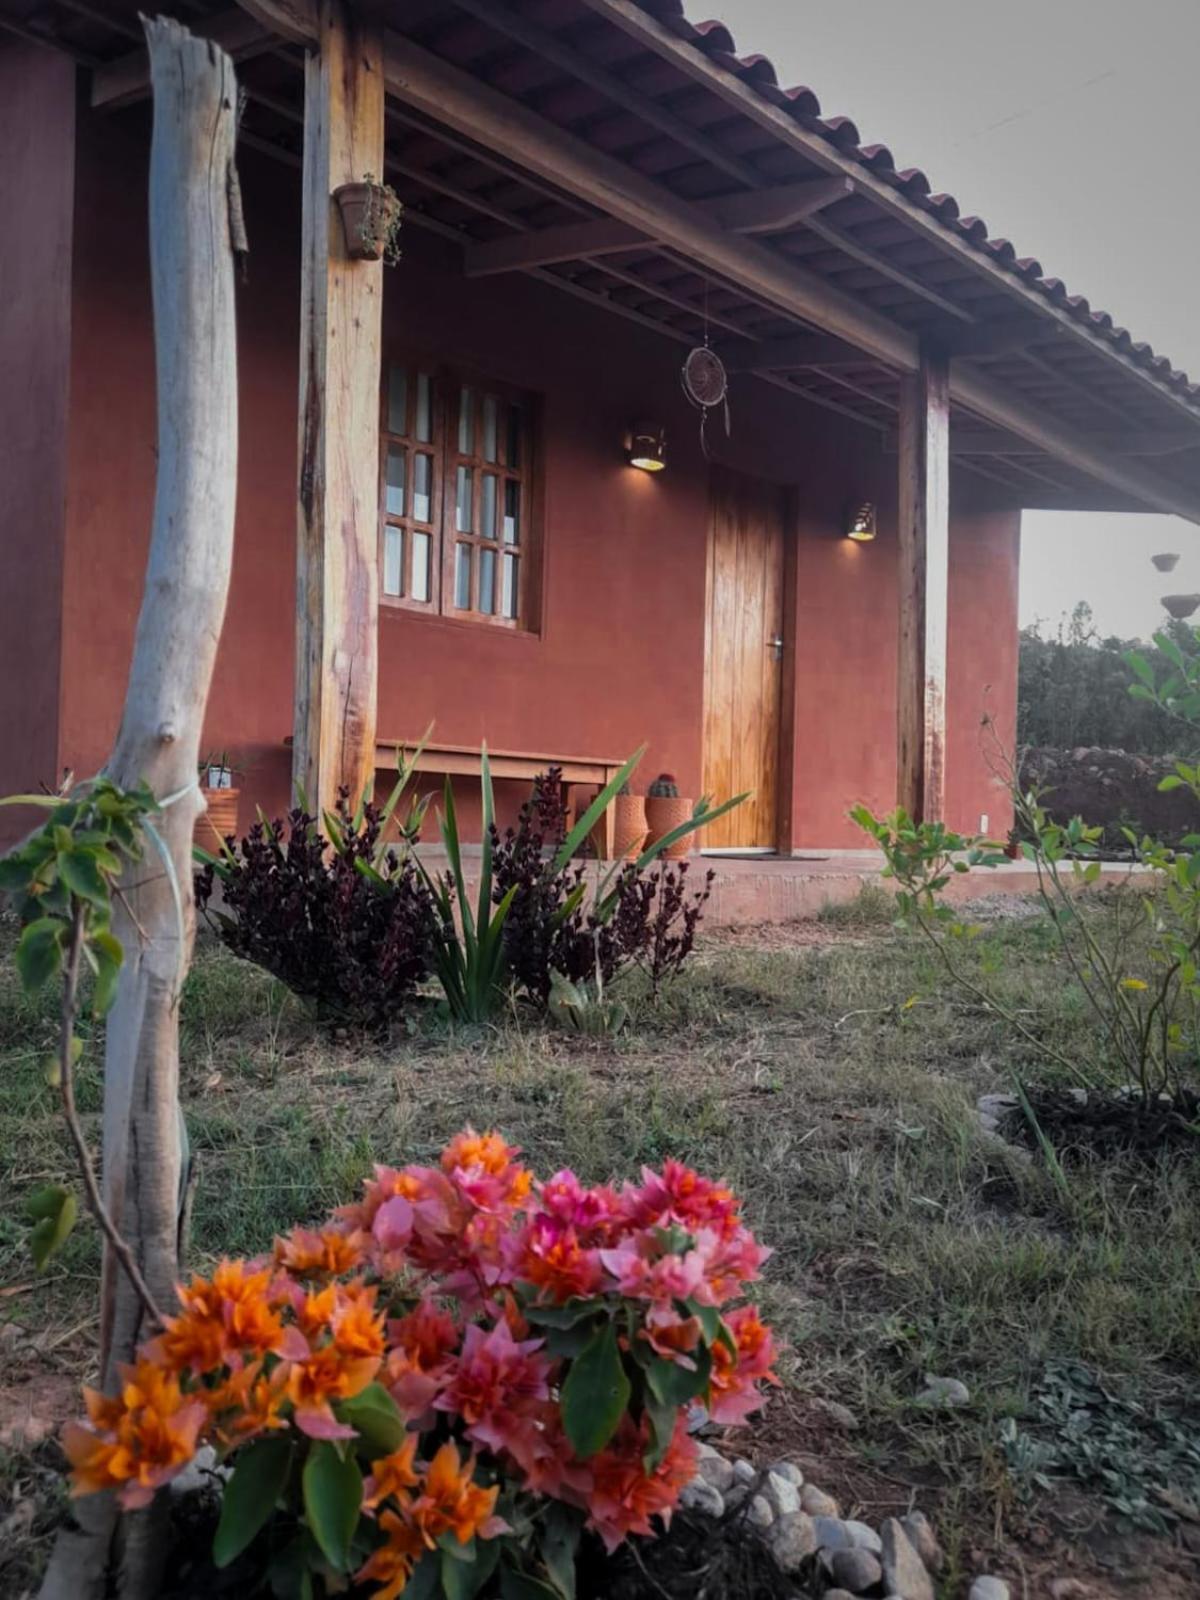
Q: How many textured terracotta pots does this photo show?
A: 2